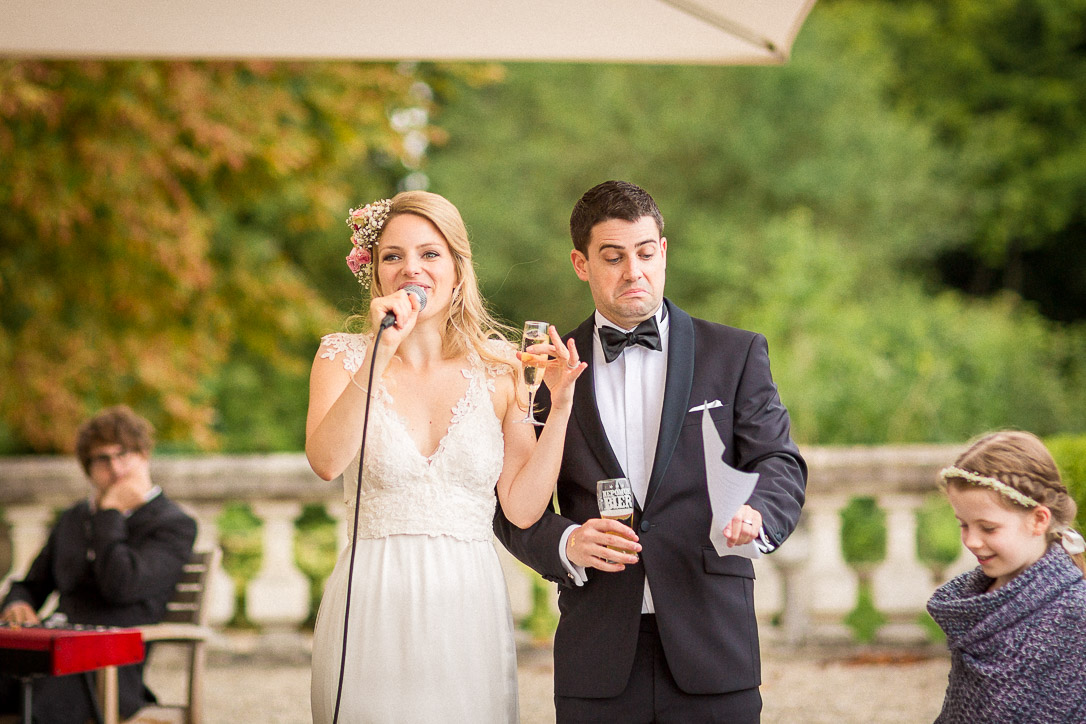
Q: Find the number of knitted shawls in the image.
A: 1